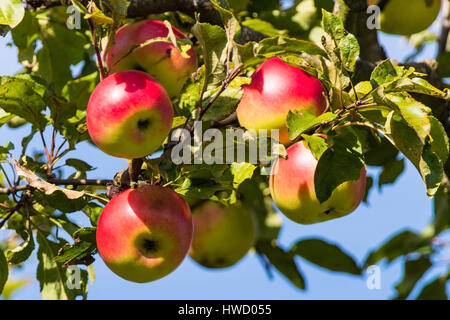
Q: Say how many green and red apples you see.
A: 7